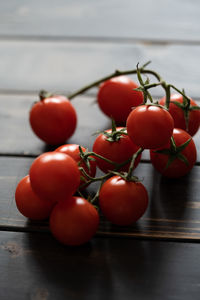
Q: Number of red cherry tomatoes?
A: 11